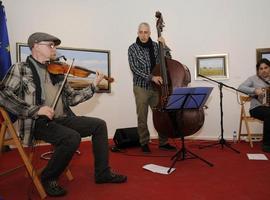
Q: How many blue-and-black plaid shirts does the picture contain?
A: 1